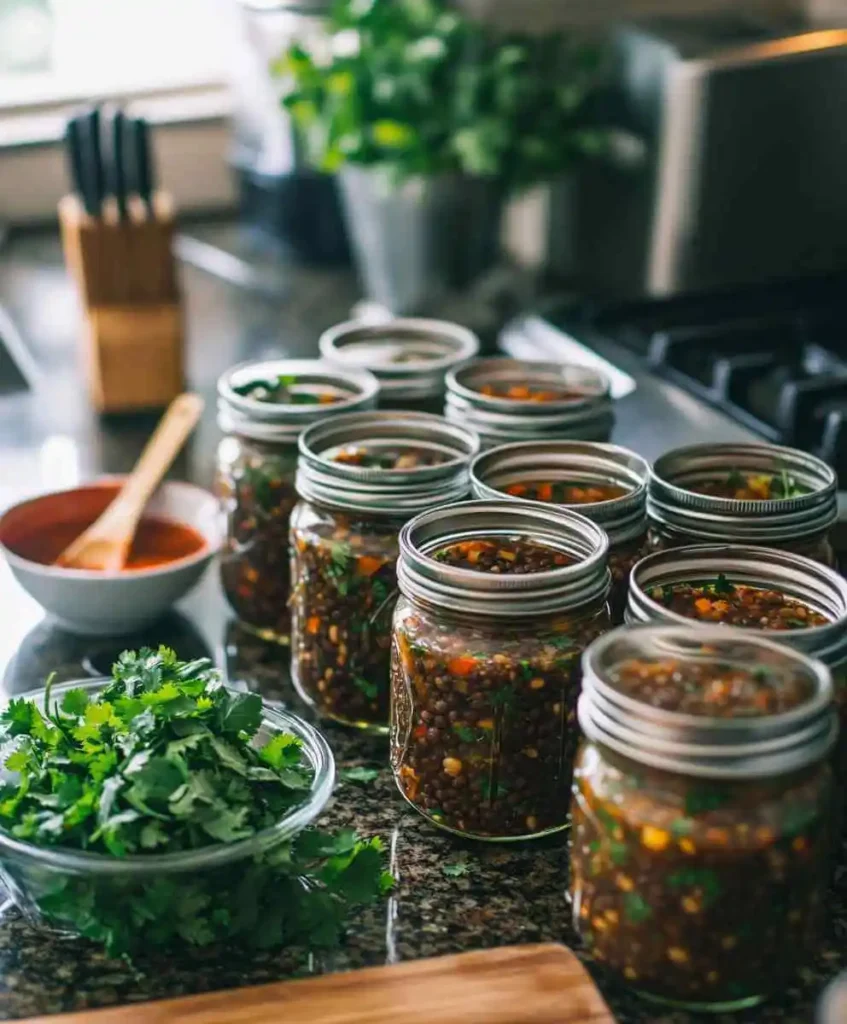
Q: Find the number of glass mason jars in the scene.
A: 9